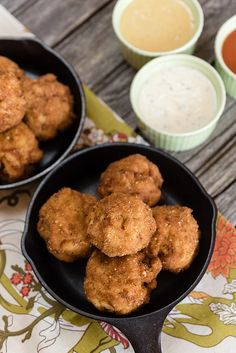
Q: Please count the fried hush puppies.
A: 9